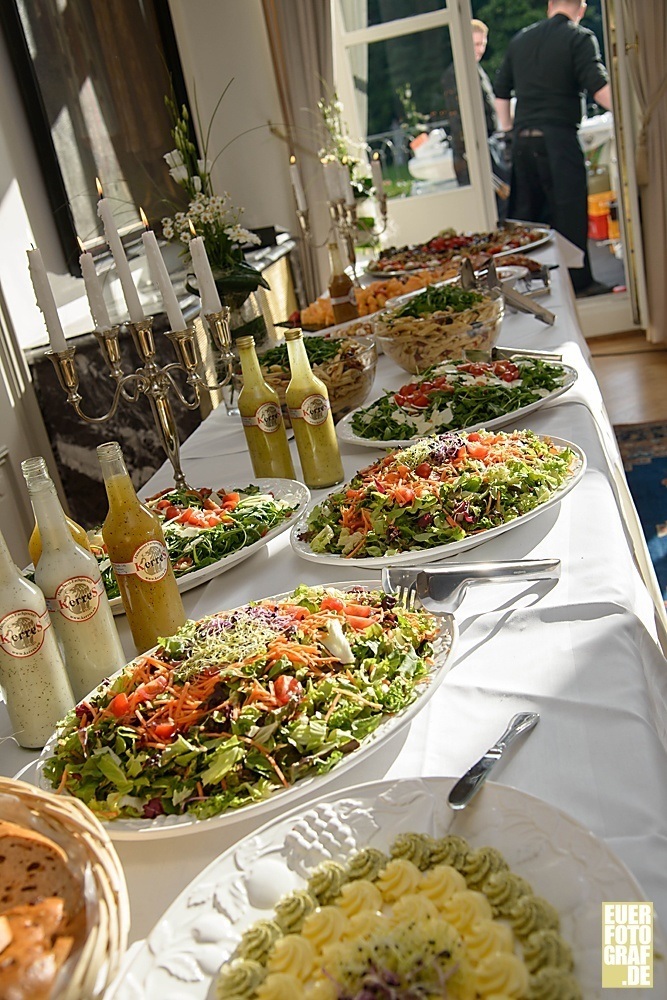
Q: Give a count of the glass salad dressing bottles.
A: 7